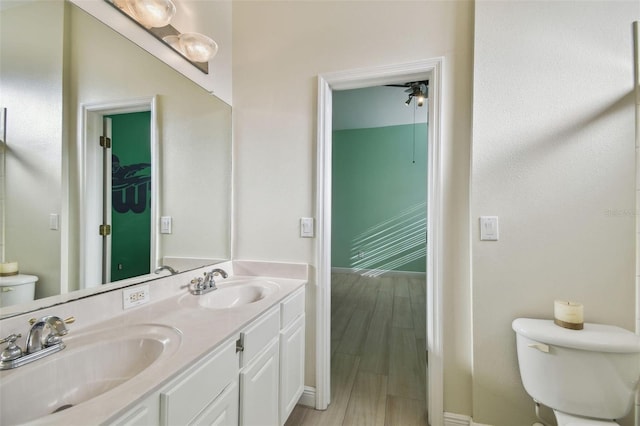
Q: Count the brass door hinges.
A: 2